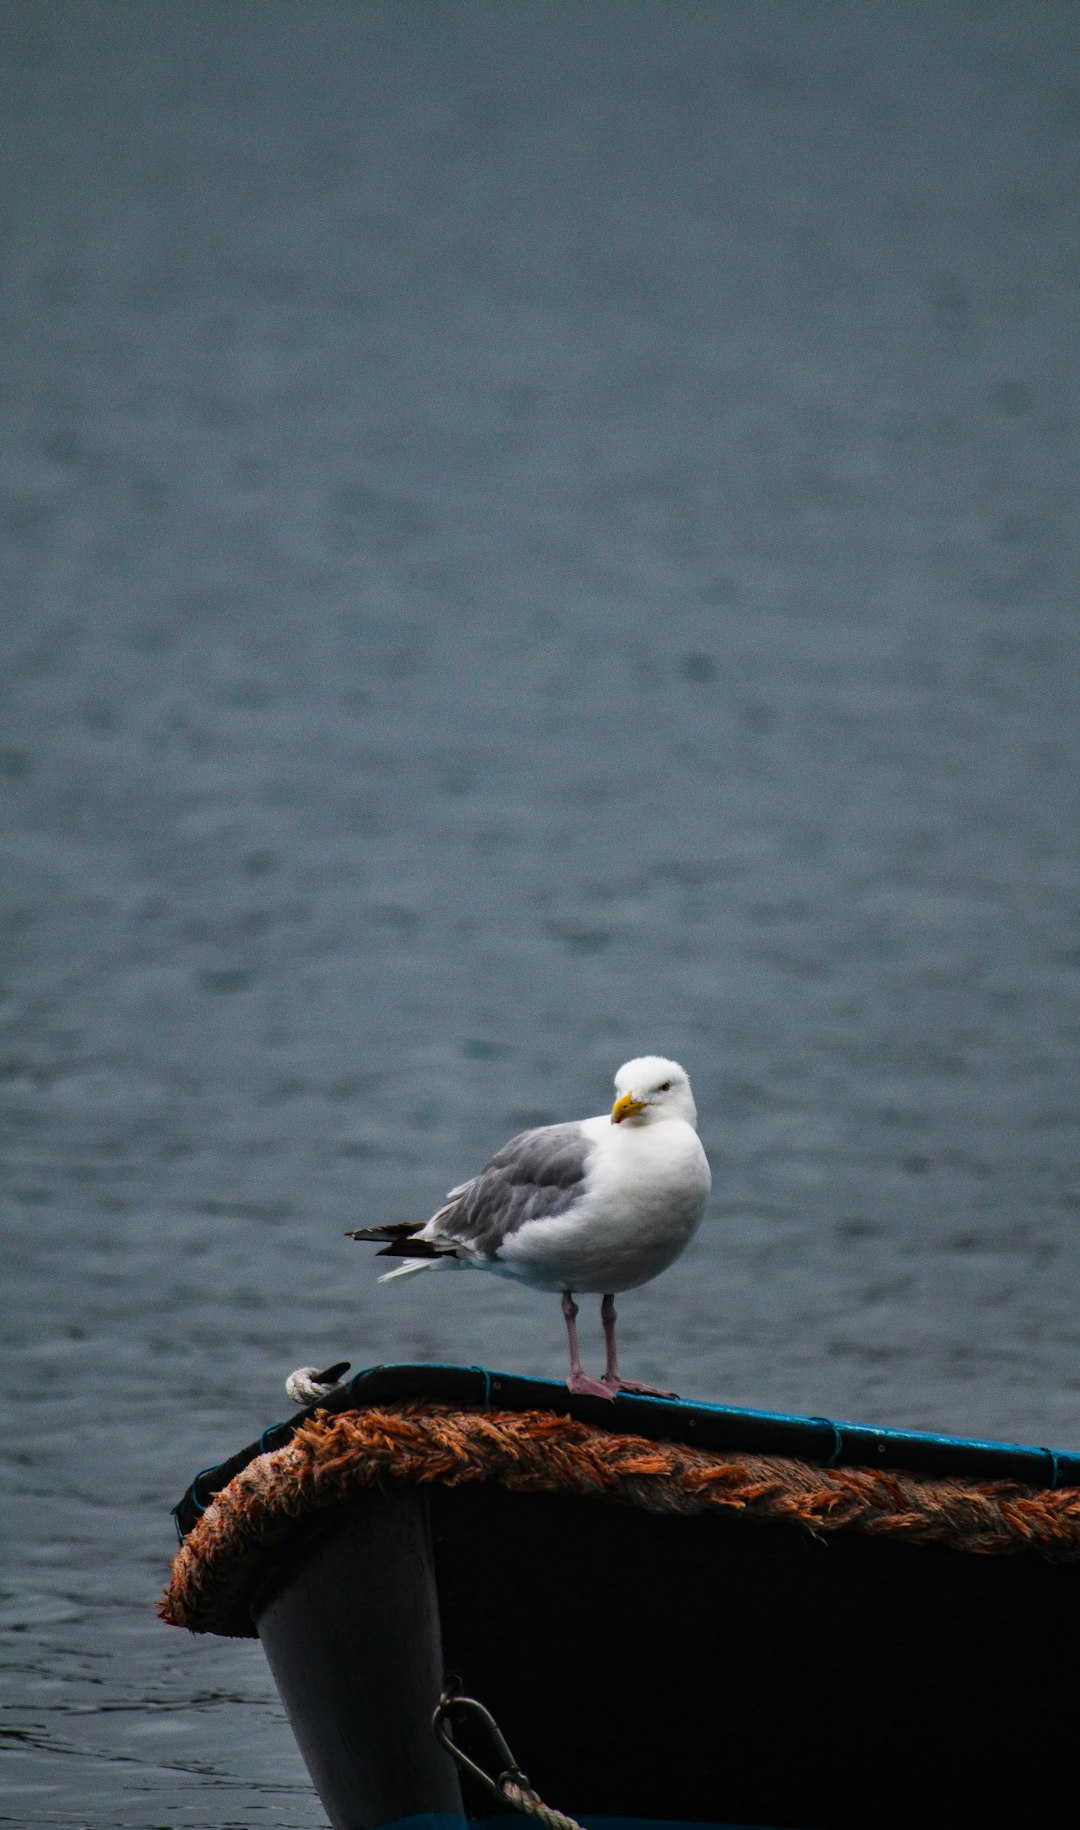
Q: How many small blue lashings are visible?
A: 6